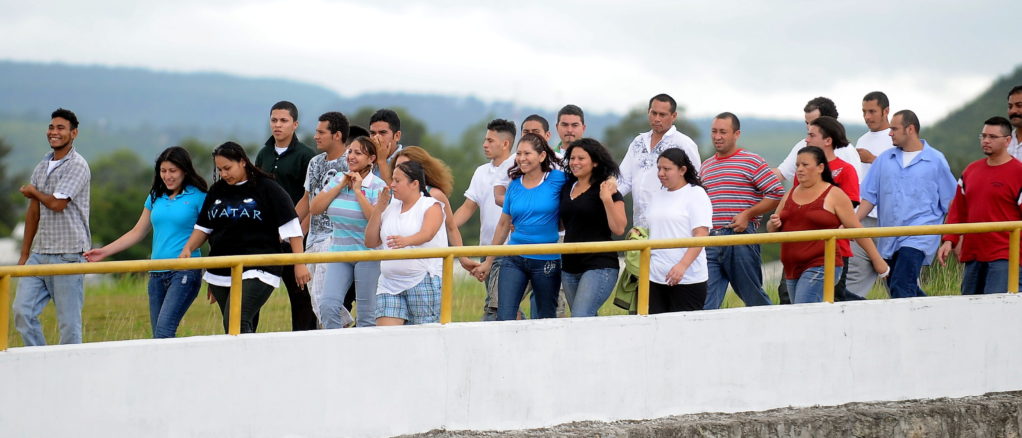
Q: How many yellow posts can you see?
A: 6